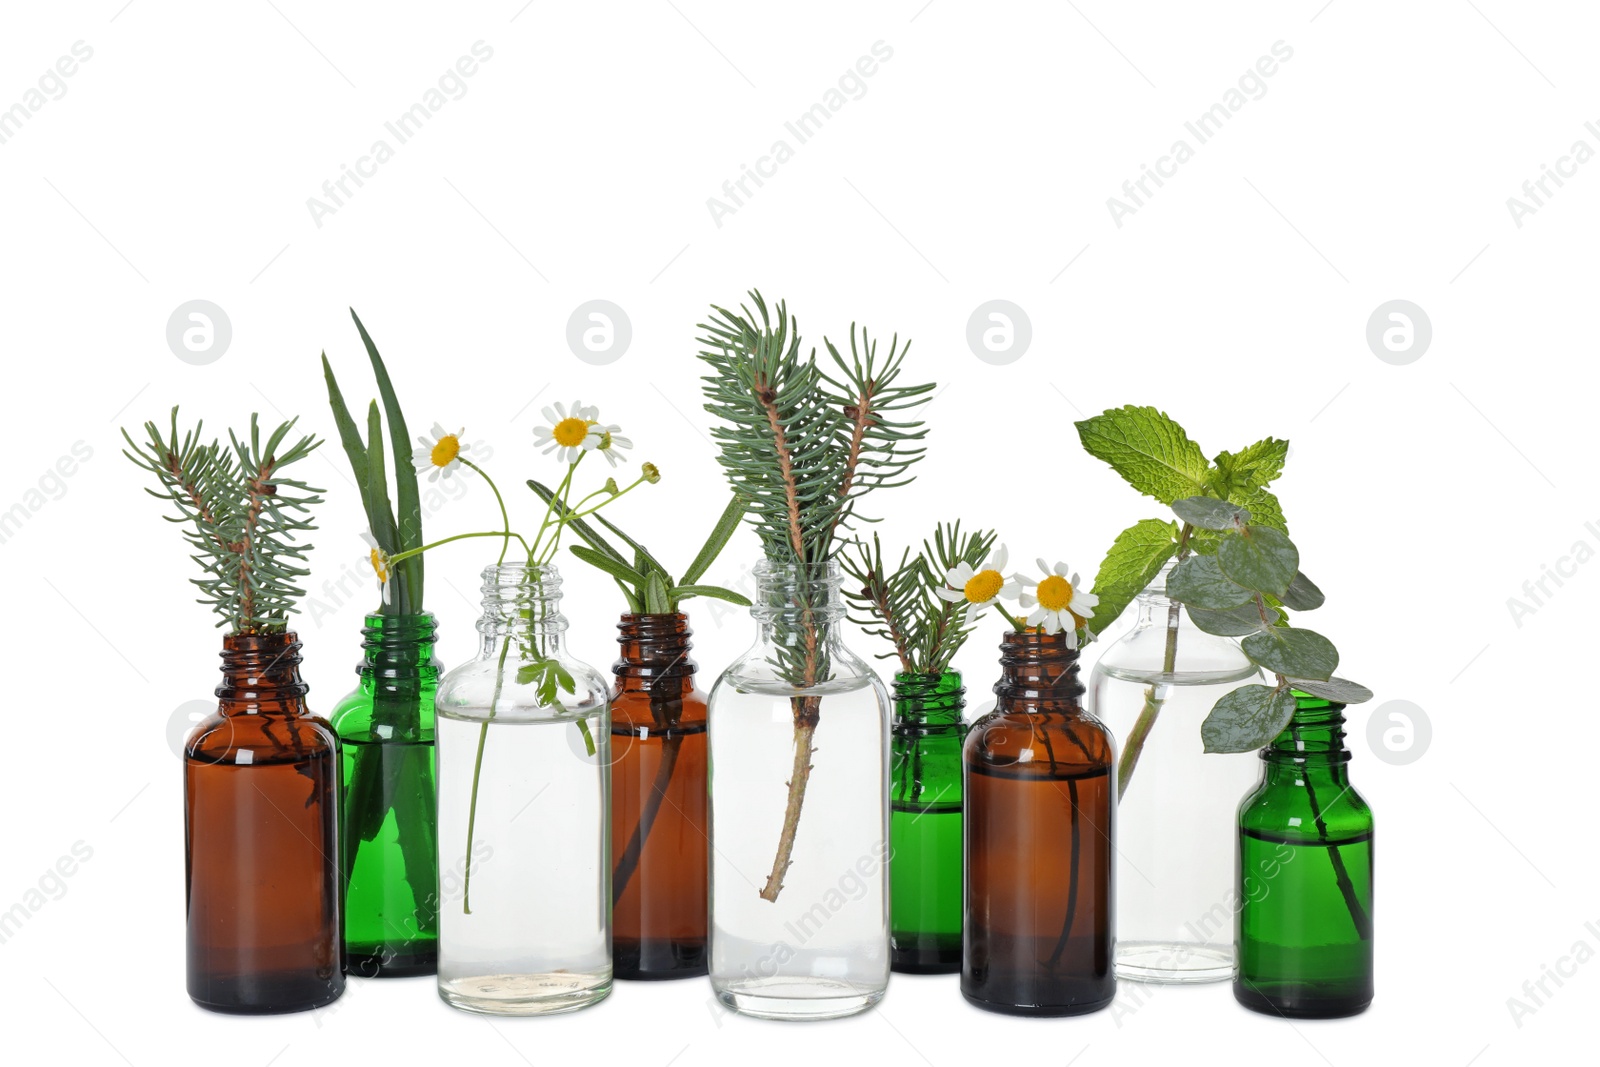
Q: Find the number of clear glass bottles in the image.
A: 3